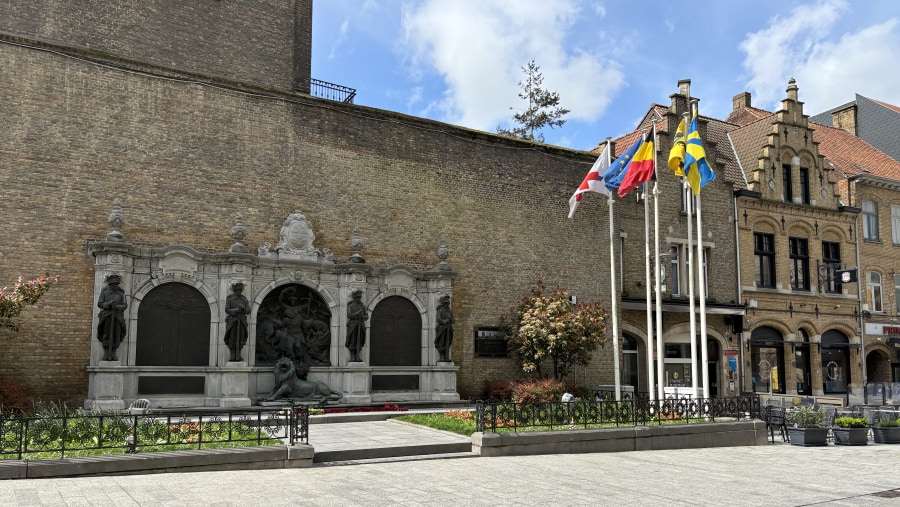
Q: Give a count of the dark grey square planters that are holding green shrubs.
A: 3